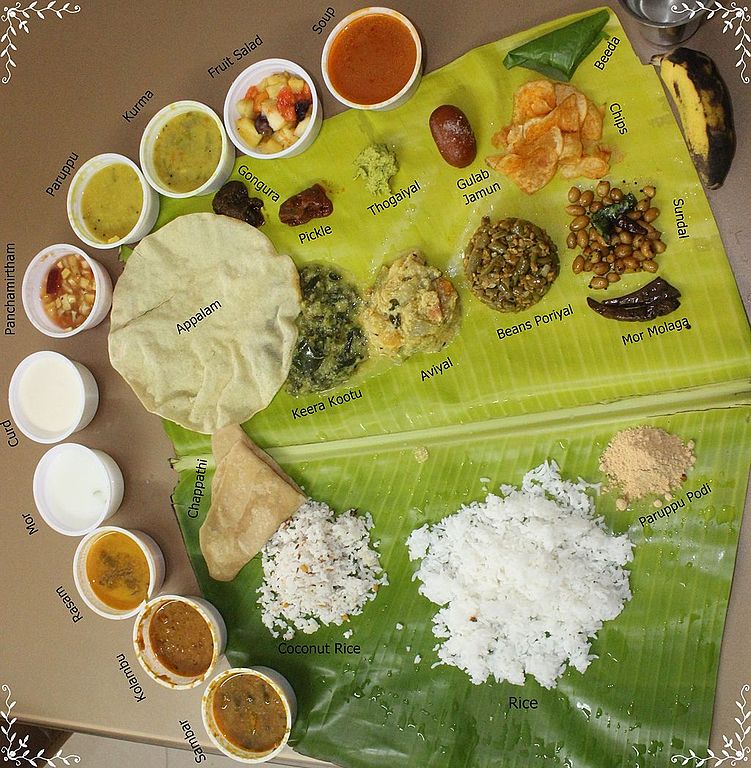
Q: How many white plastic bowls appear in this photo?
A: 10